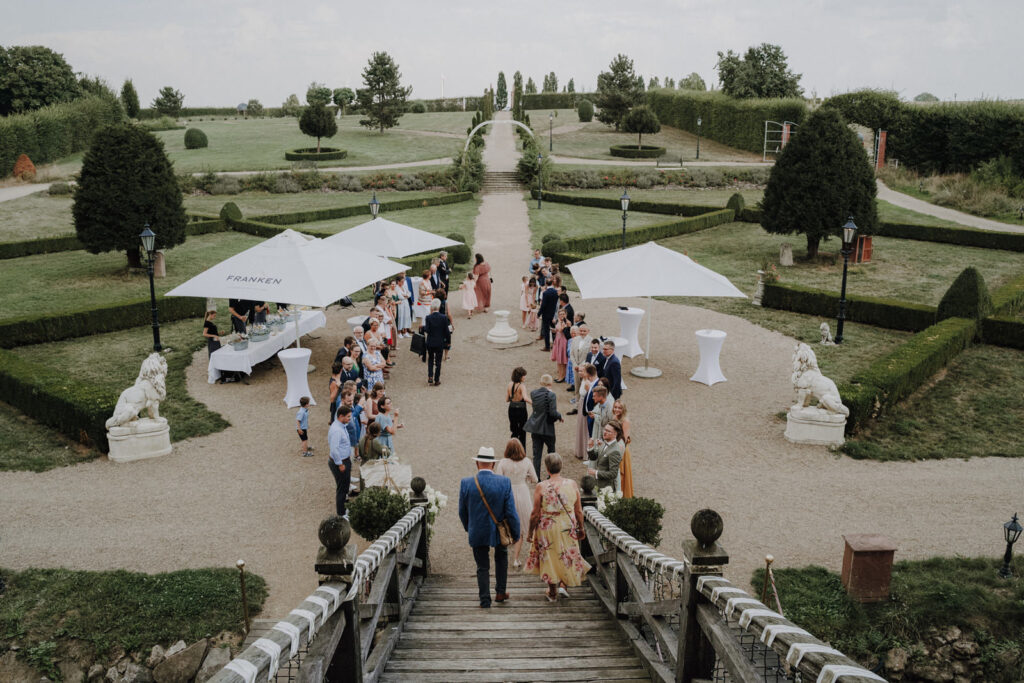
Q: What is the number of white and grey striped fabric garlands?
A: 2